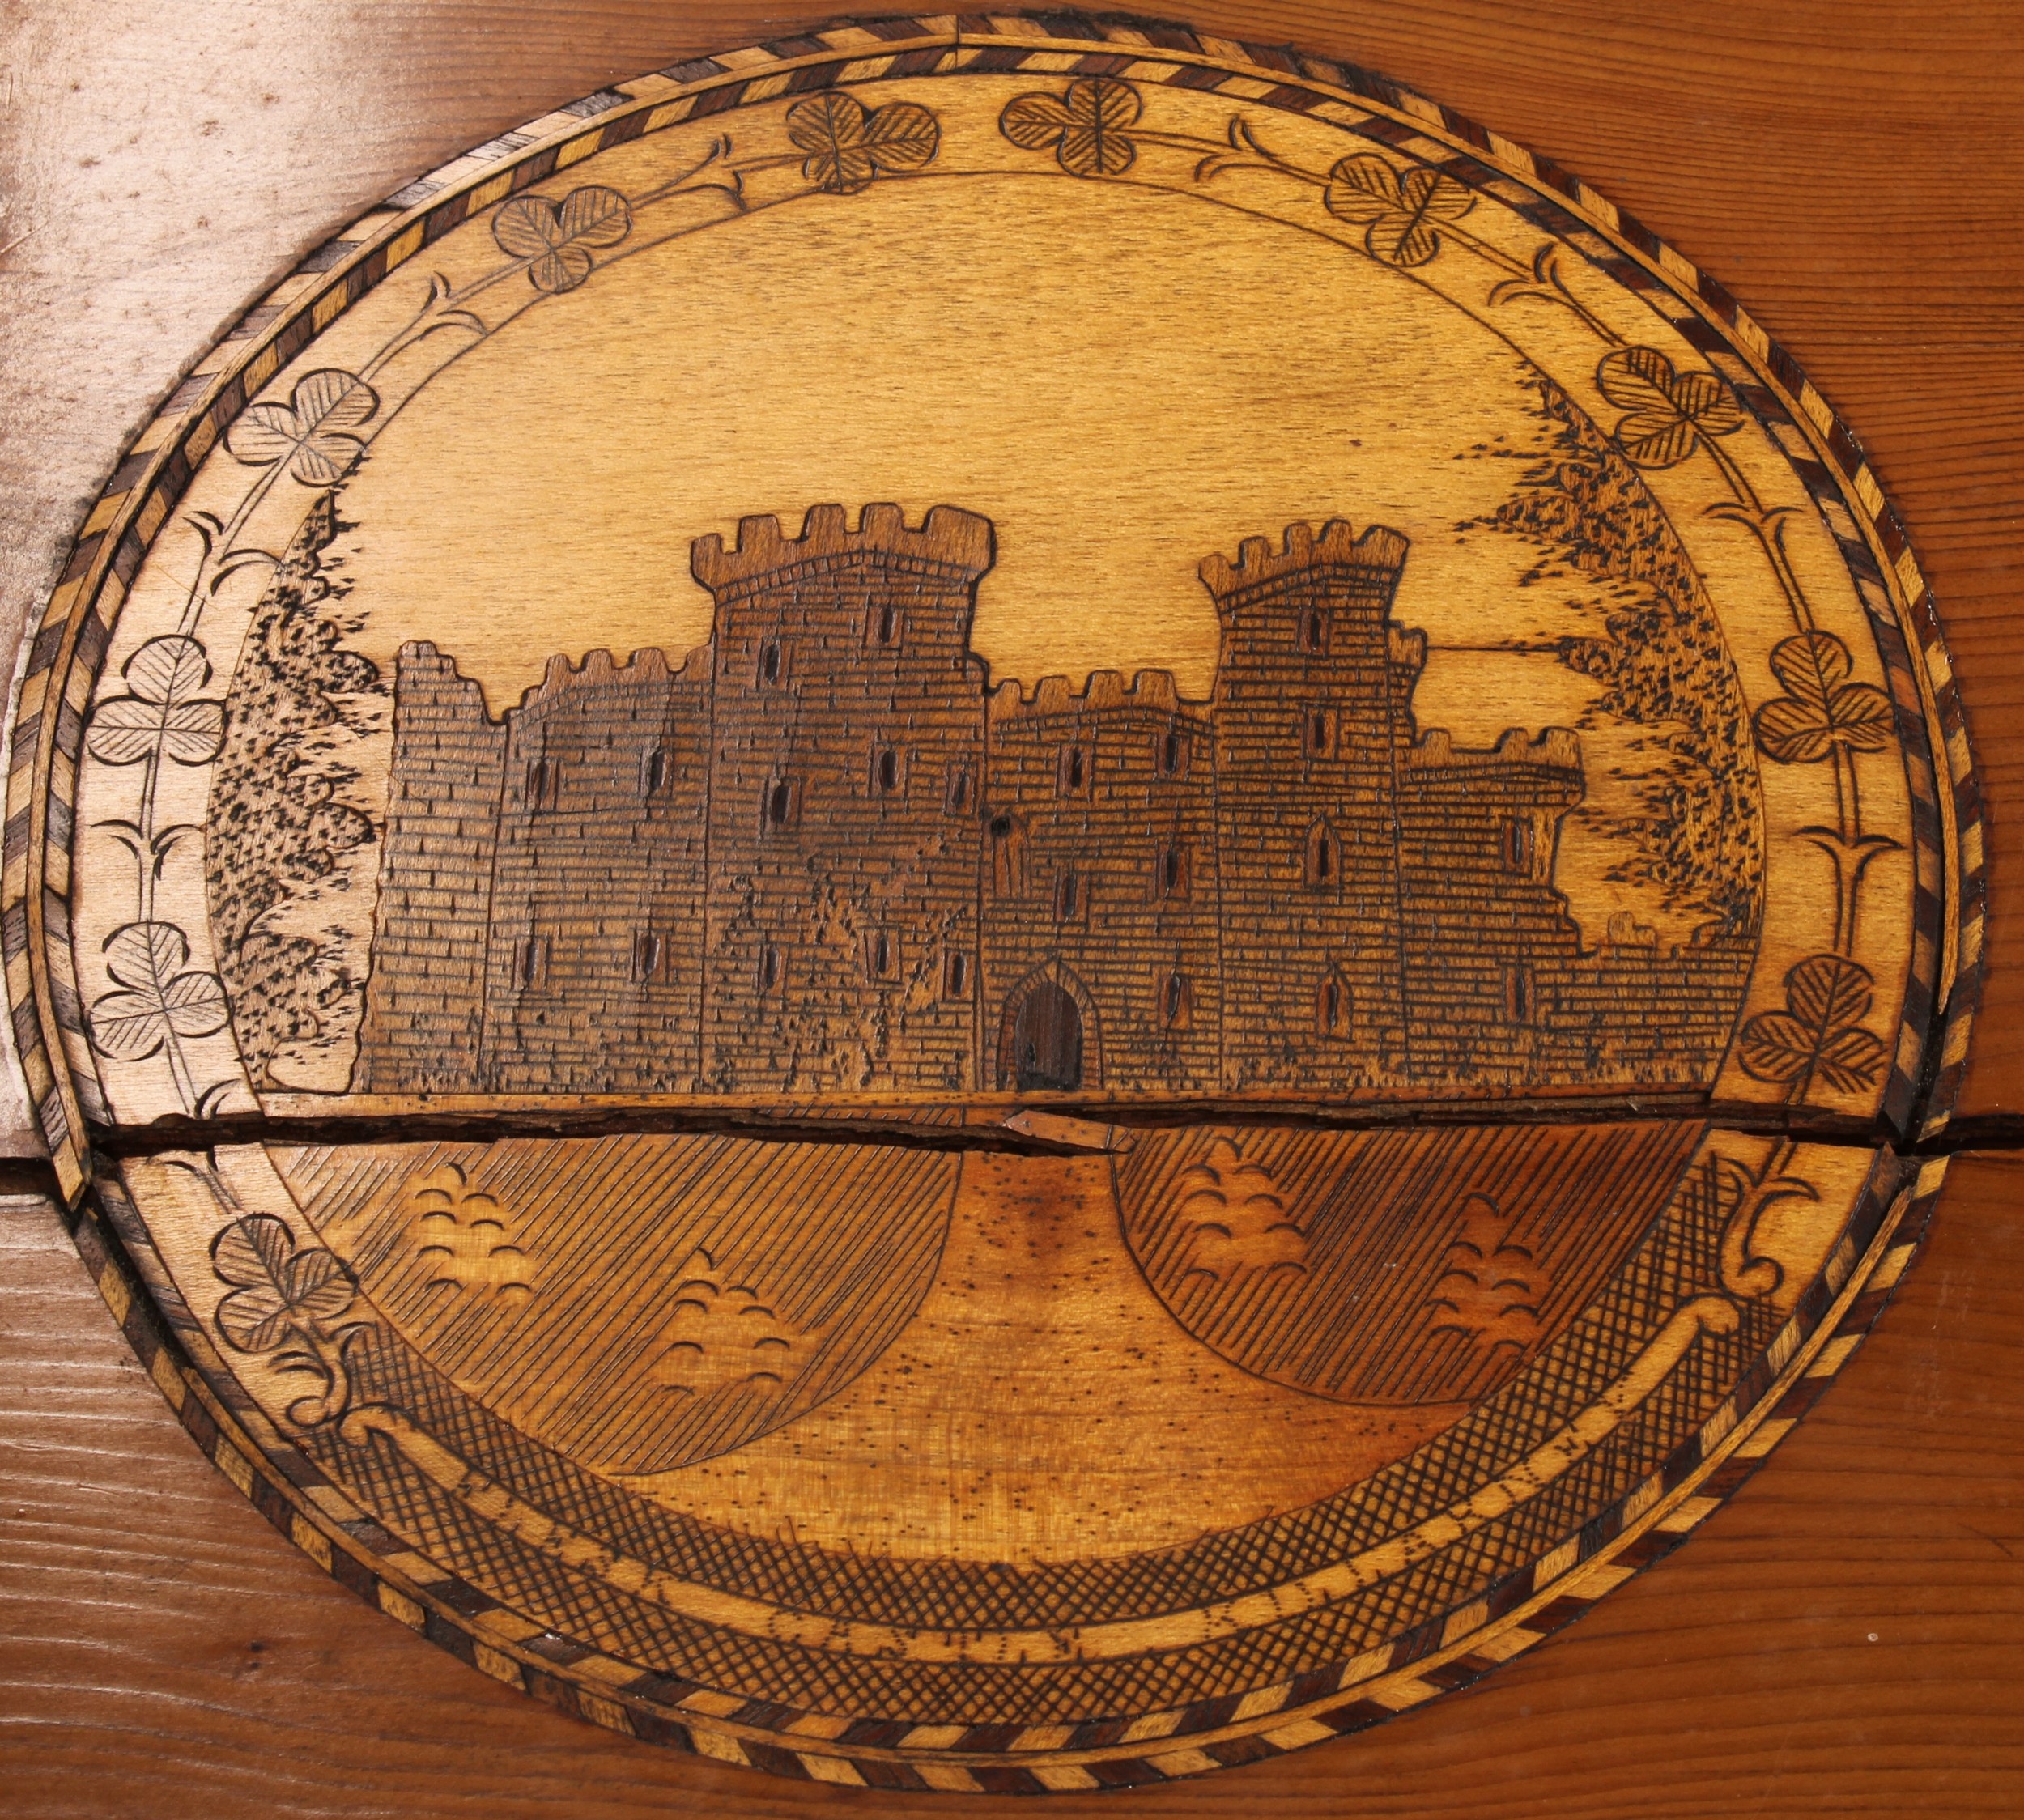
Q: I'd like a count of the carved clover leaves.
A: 11